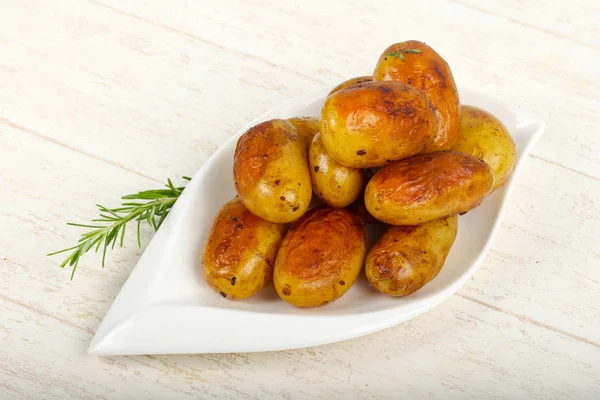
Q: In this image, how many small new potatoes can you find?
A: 11